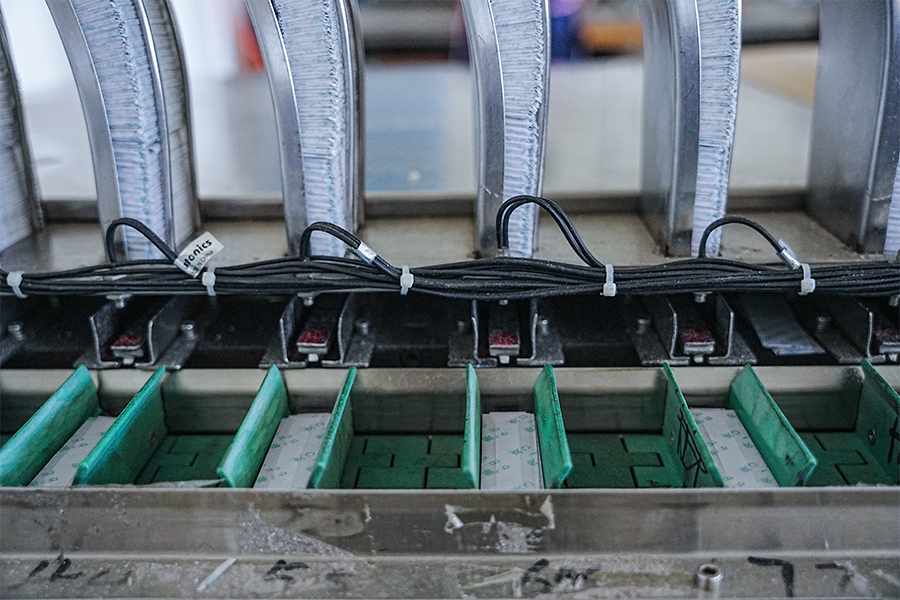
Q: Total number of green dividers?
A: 9